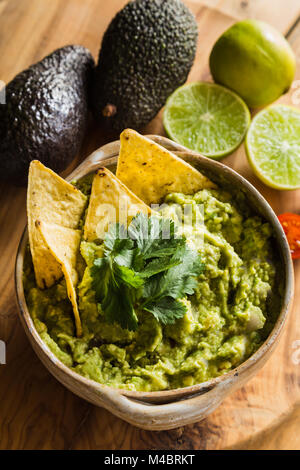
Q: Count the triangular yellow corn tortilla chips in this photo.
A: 4